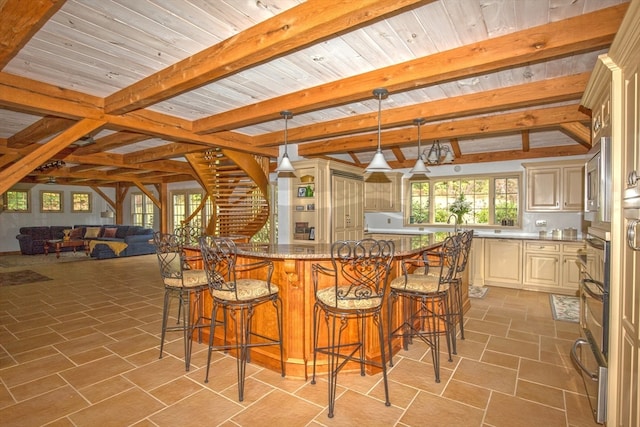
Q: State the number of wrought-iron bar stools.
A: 6